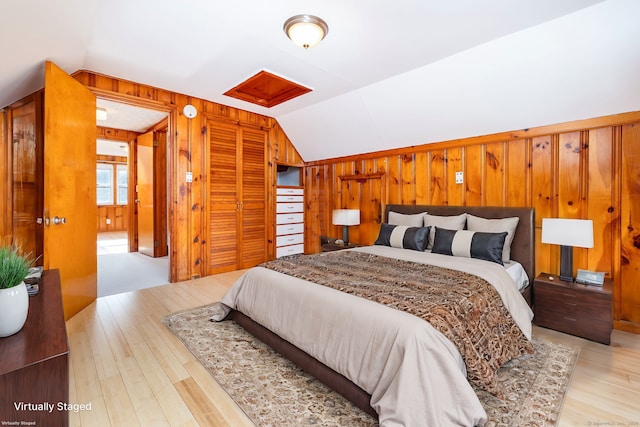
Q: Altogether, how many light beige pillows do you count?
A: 3